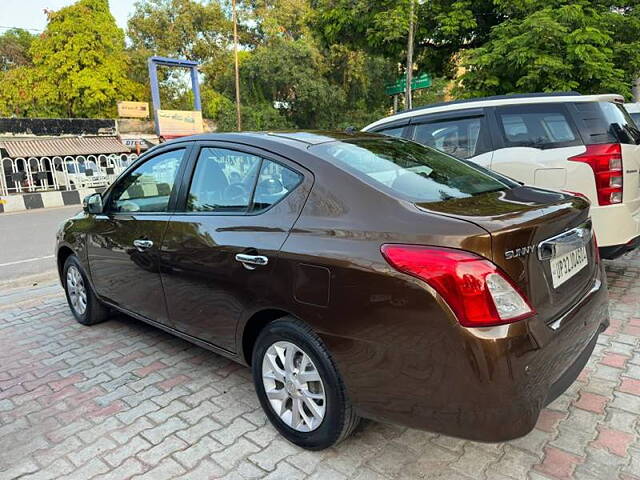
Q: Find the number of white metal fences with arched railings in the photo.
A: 1